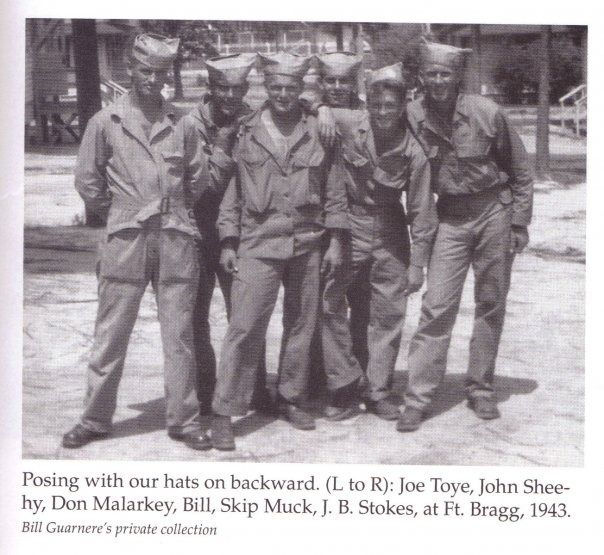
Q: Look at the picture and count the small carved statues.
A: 0